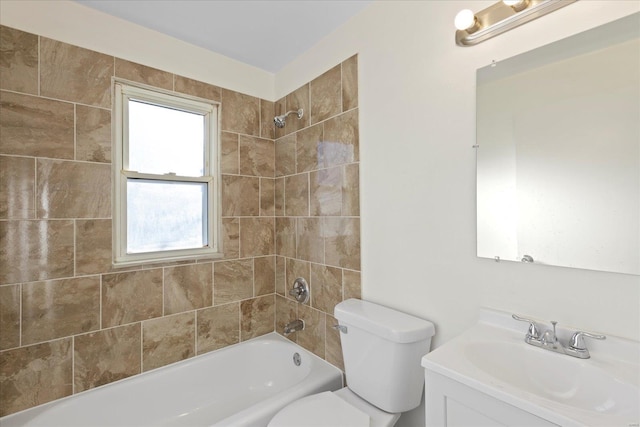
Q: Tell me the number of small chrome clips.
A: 3